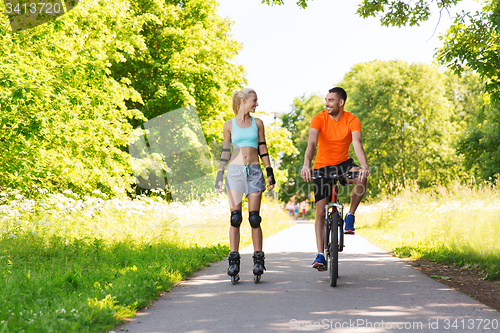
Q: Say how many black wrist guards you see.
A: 2